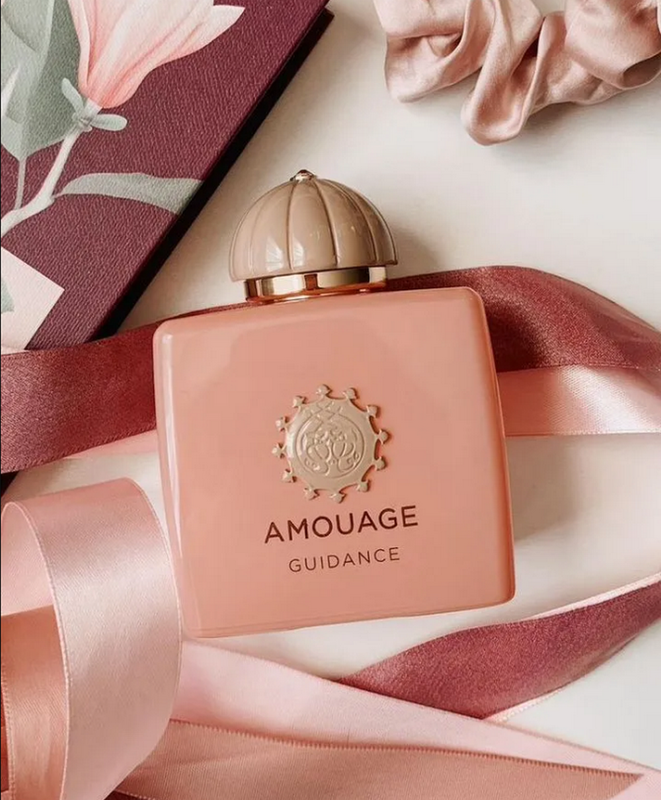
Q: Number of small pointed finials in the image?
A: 12